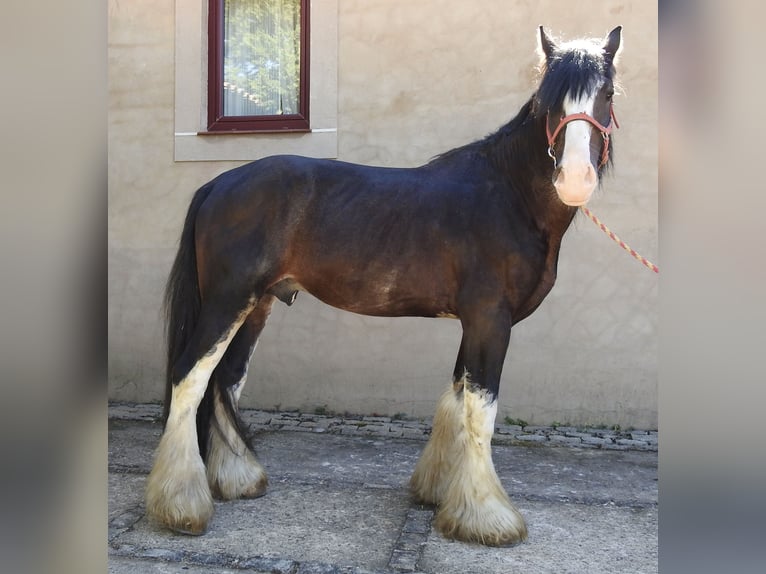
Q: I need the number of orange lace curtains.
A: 0